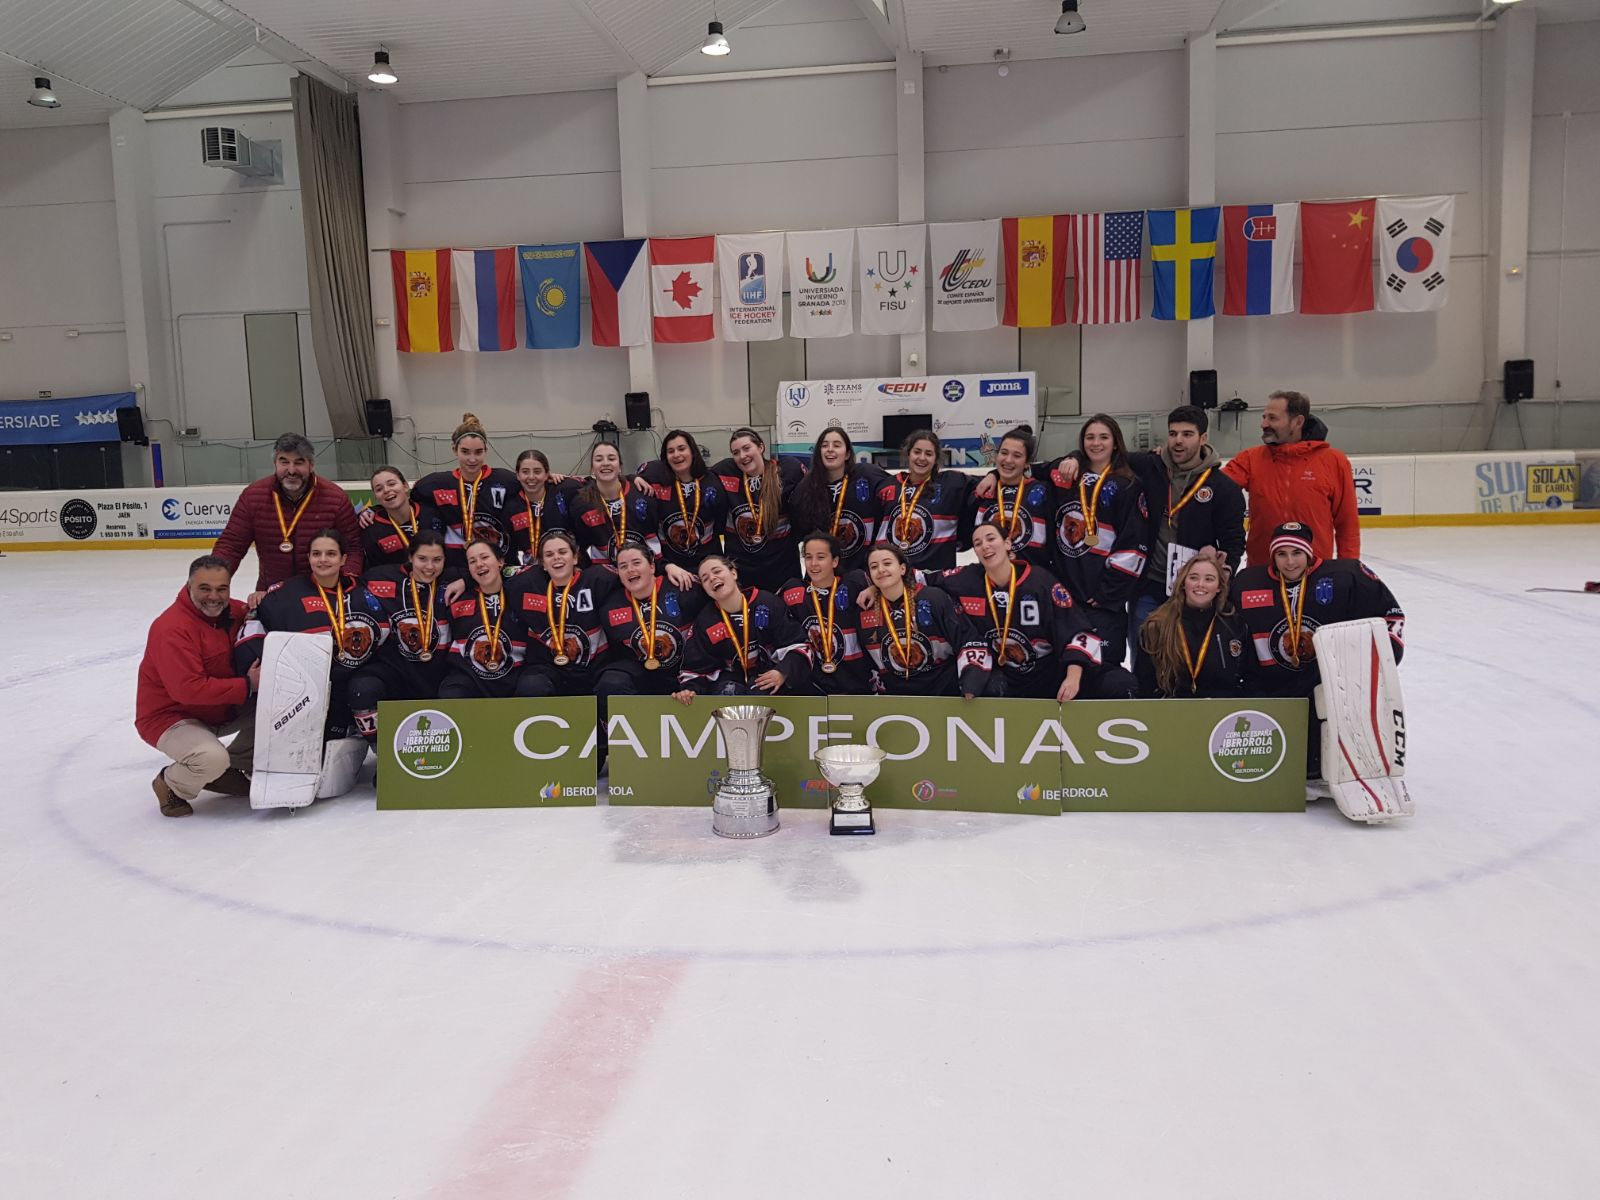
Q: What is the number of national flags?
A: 11